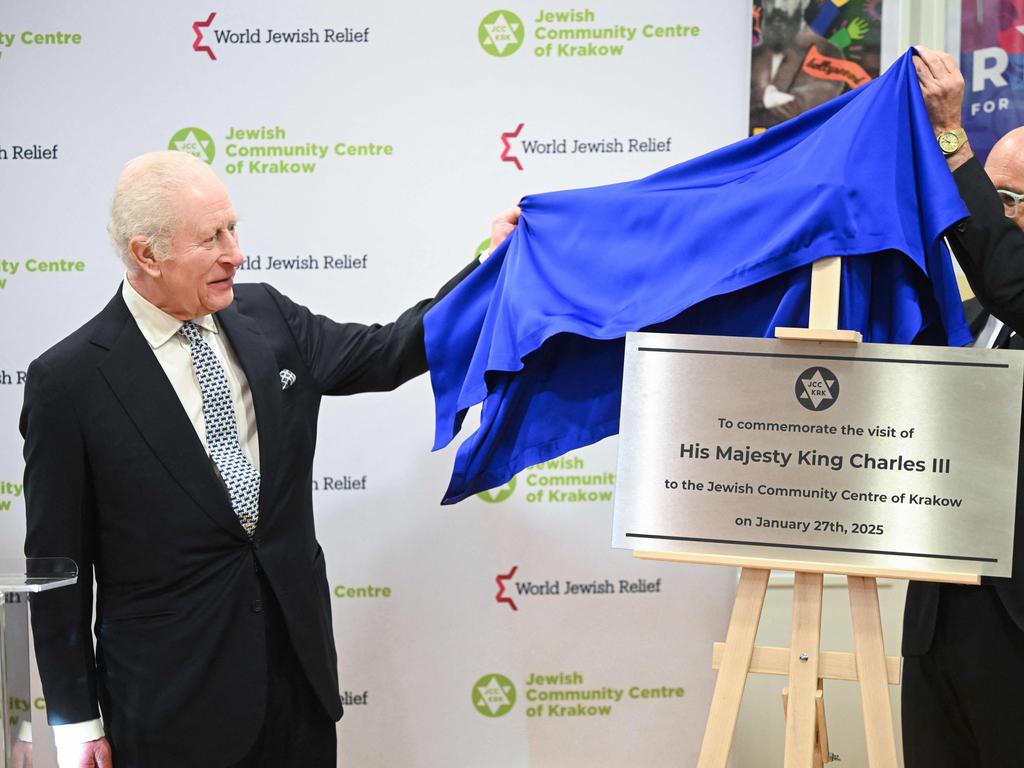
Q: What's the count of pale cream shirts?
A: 1